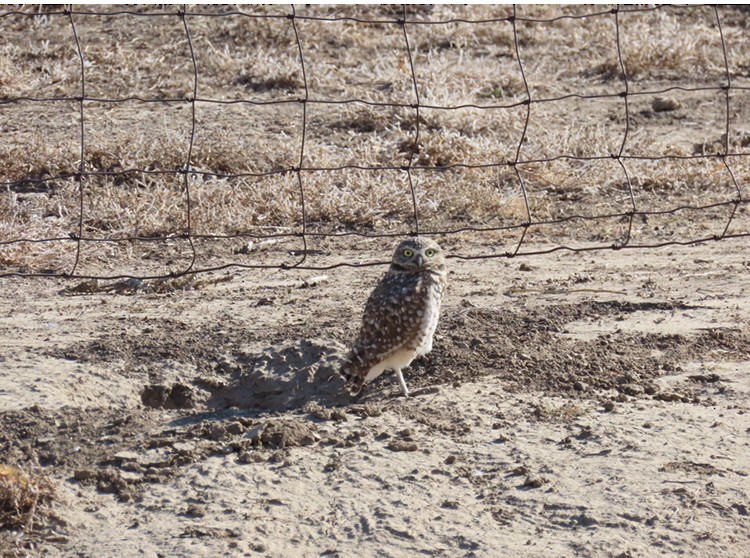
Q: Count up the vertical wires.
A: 7